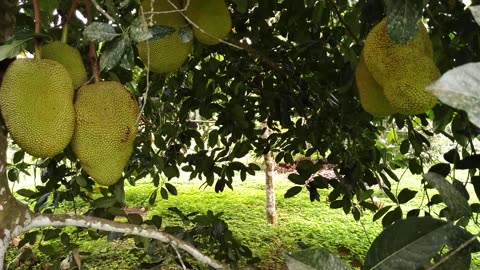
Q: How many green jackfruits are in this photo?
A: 7